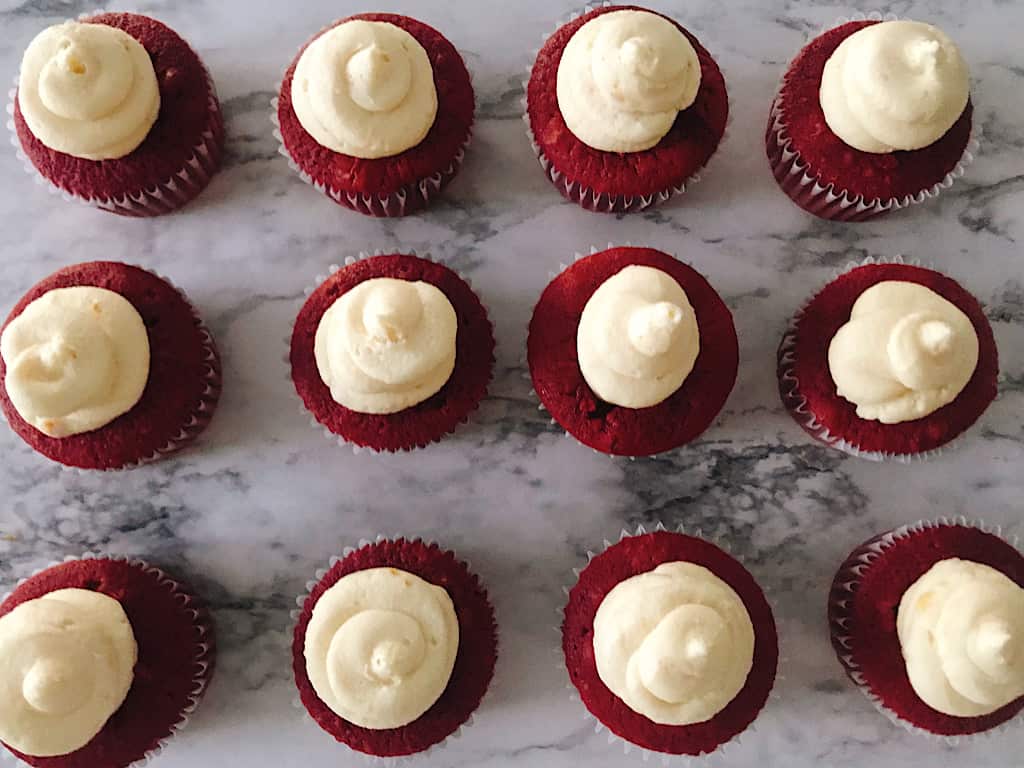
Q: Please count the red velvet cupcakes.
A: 12